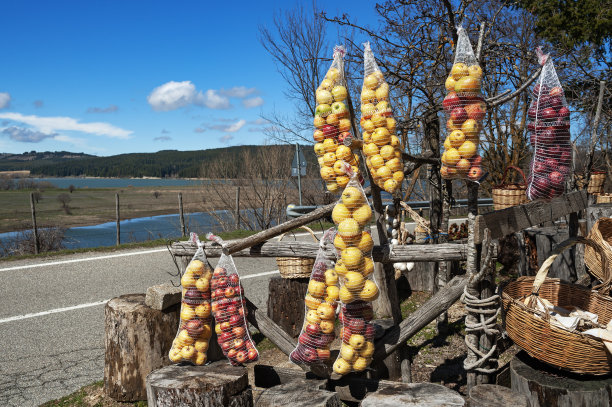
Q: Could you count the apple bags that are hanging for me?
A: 9